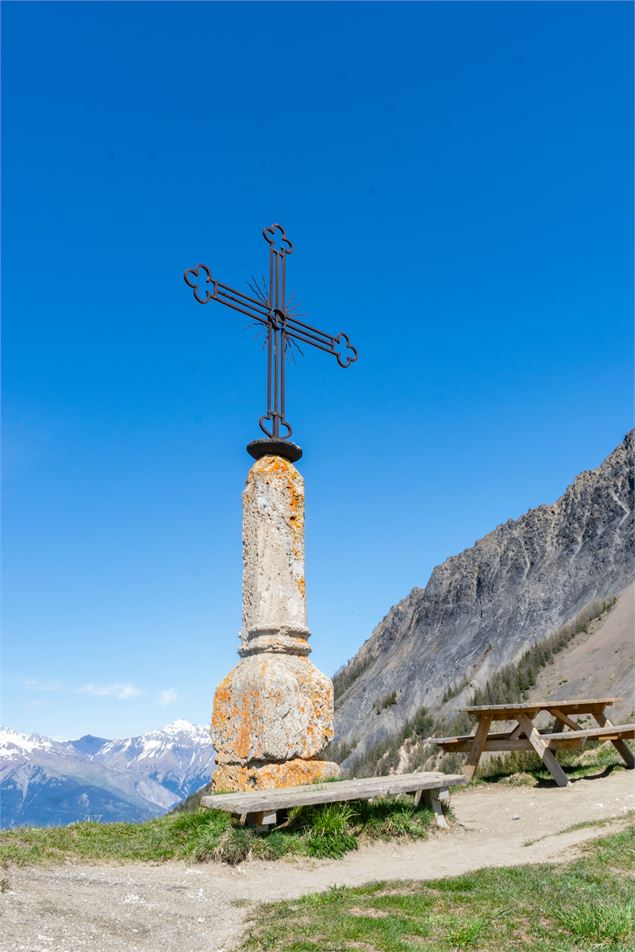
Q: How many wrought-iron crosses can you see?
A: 1